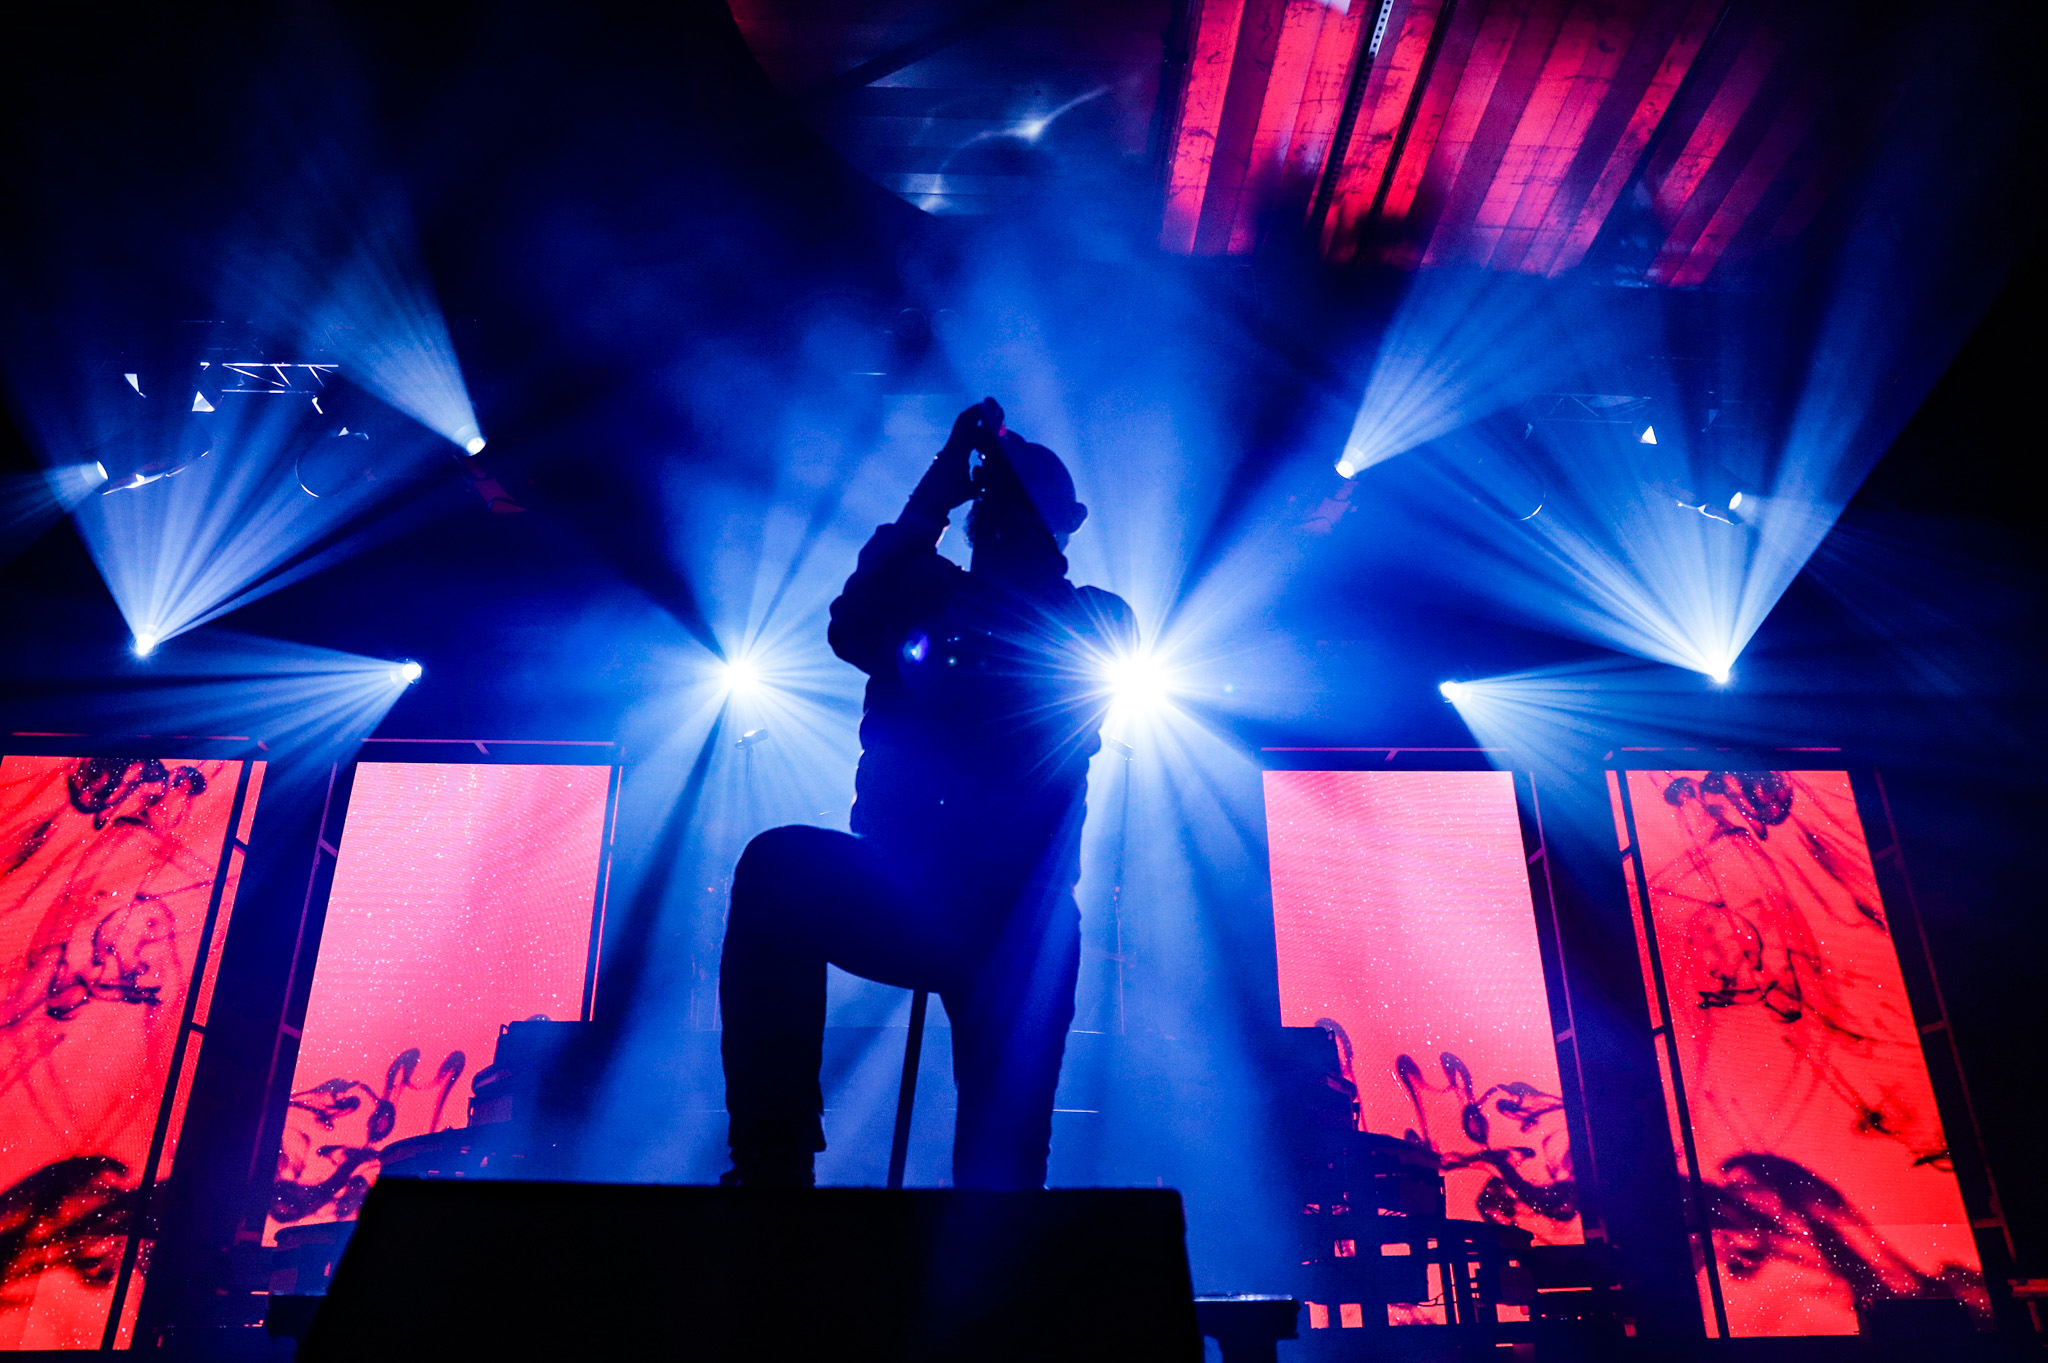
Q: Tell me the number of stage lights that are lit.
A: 10